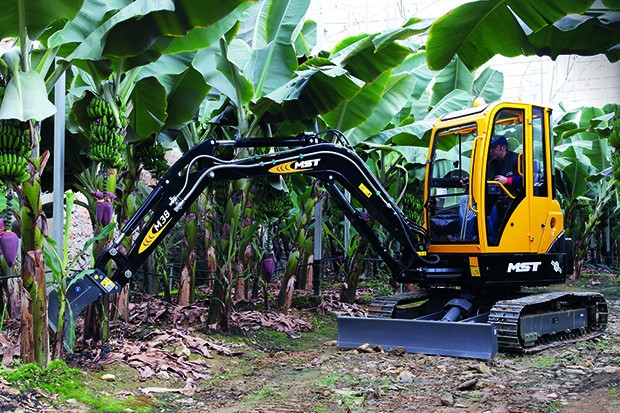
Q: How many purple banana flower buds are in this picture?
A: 3